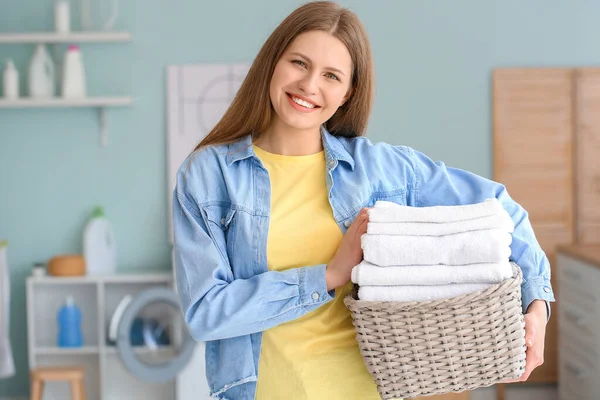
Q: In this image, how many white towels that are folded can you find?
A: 5